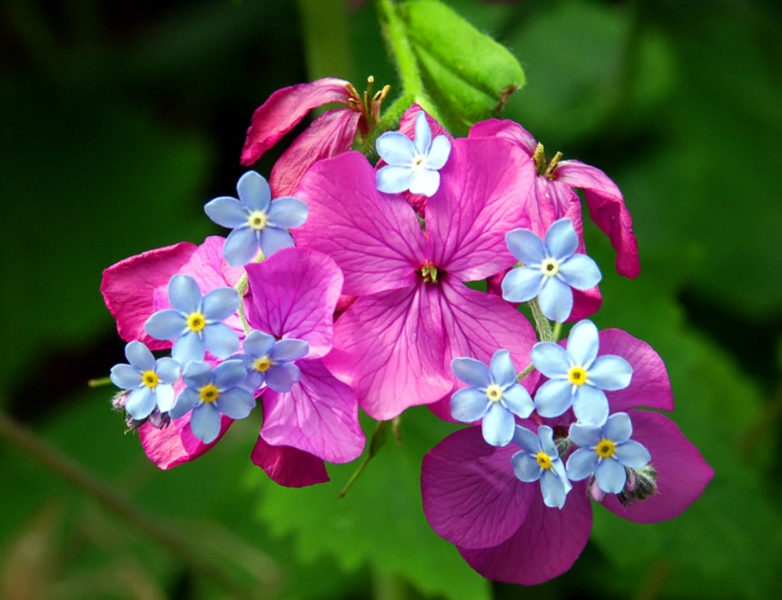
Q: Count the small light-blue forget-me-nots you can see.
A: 11